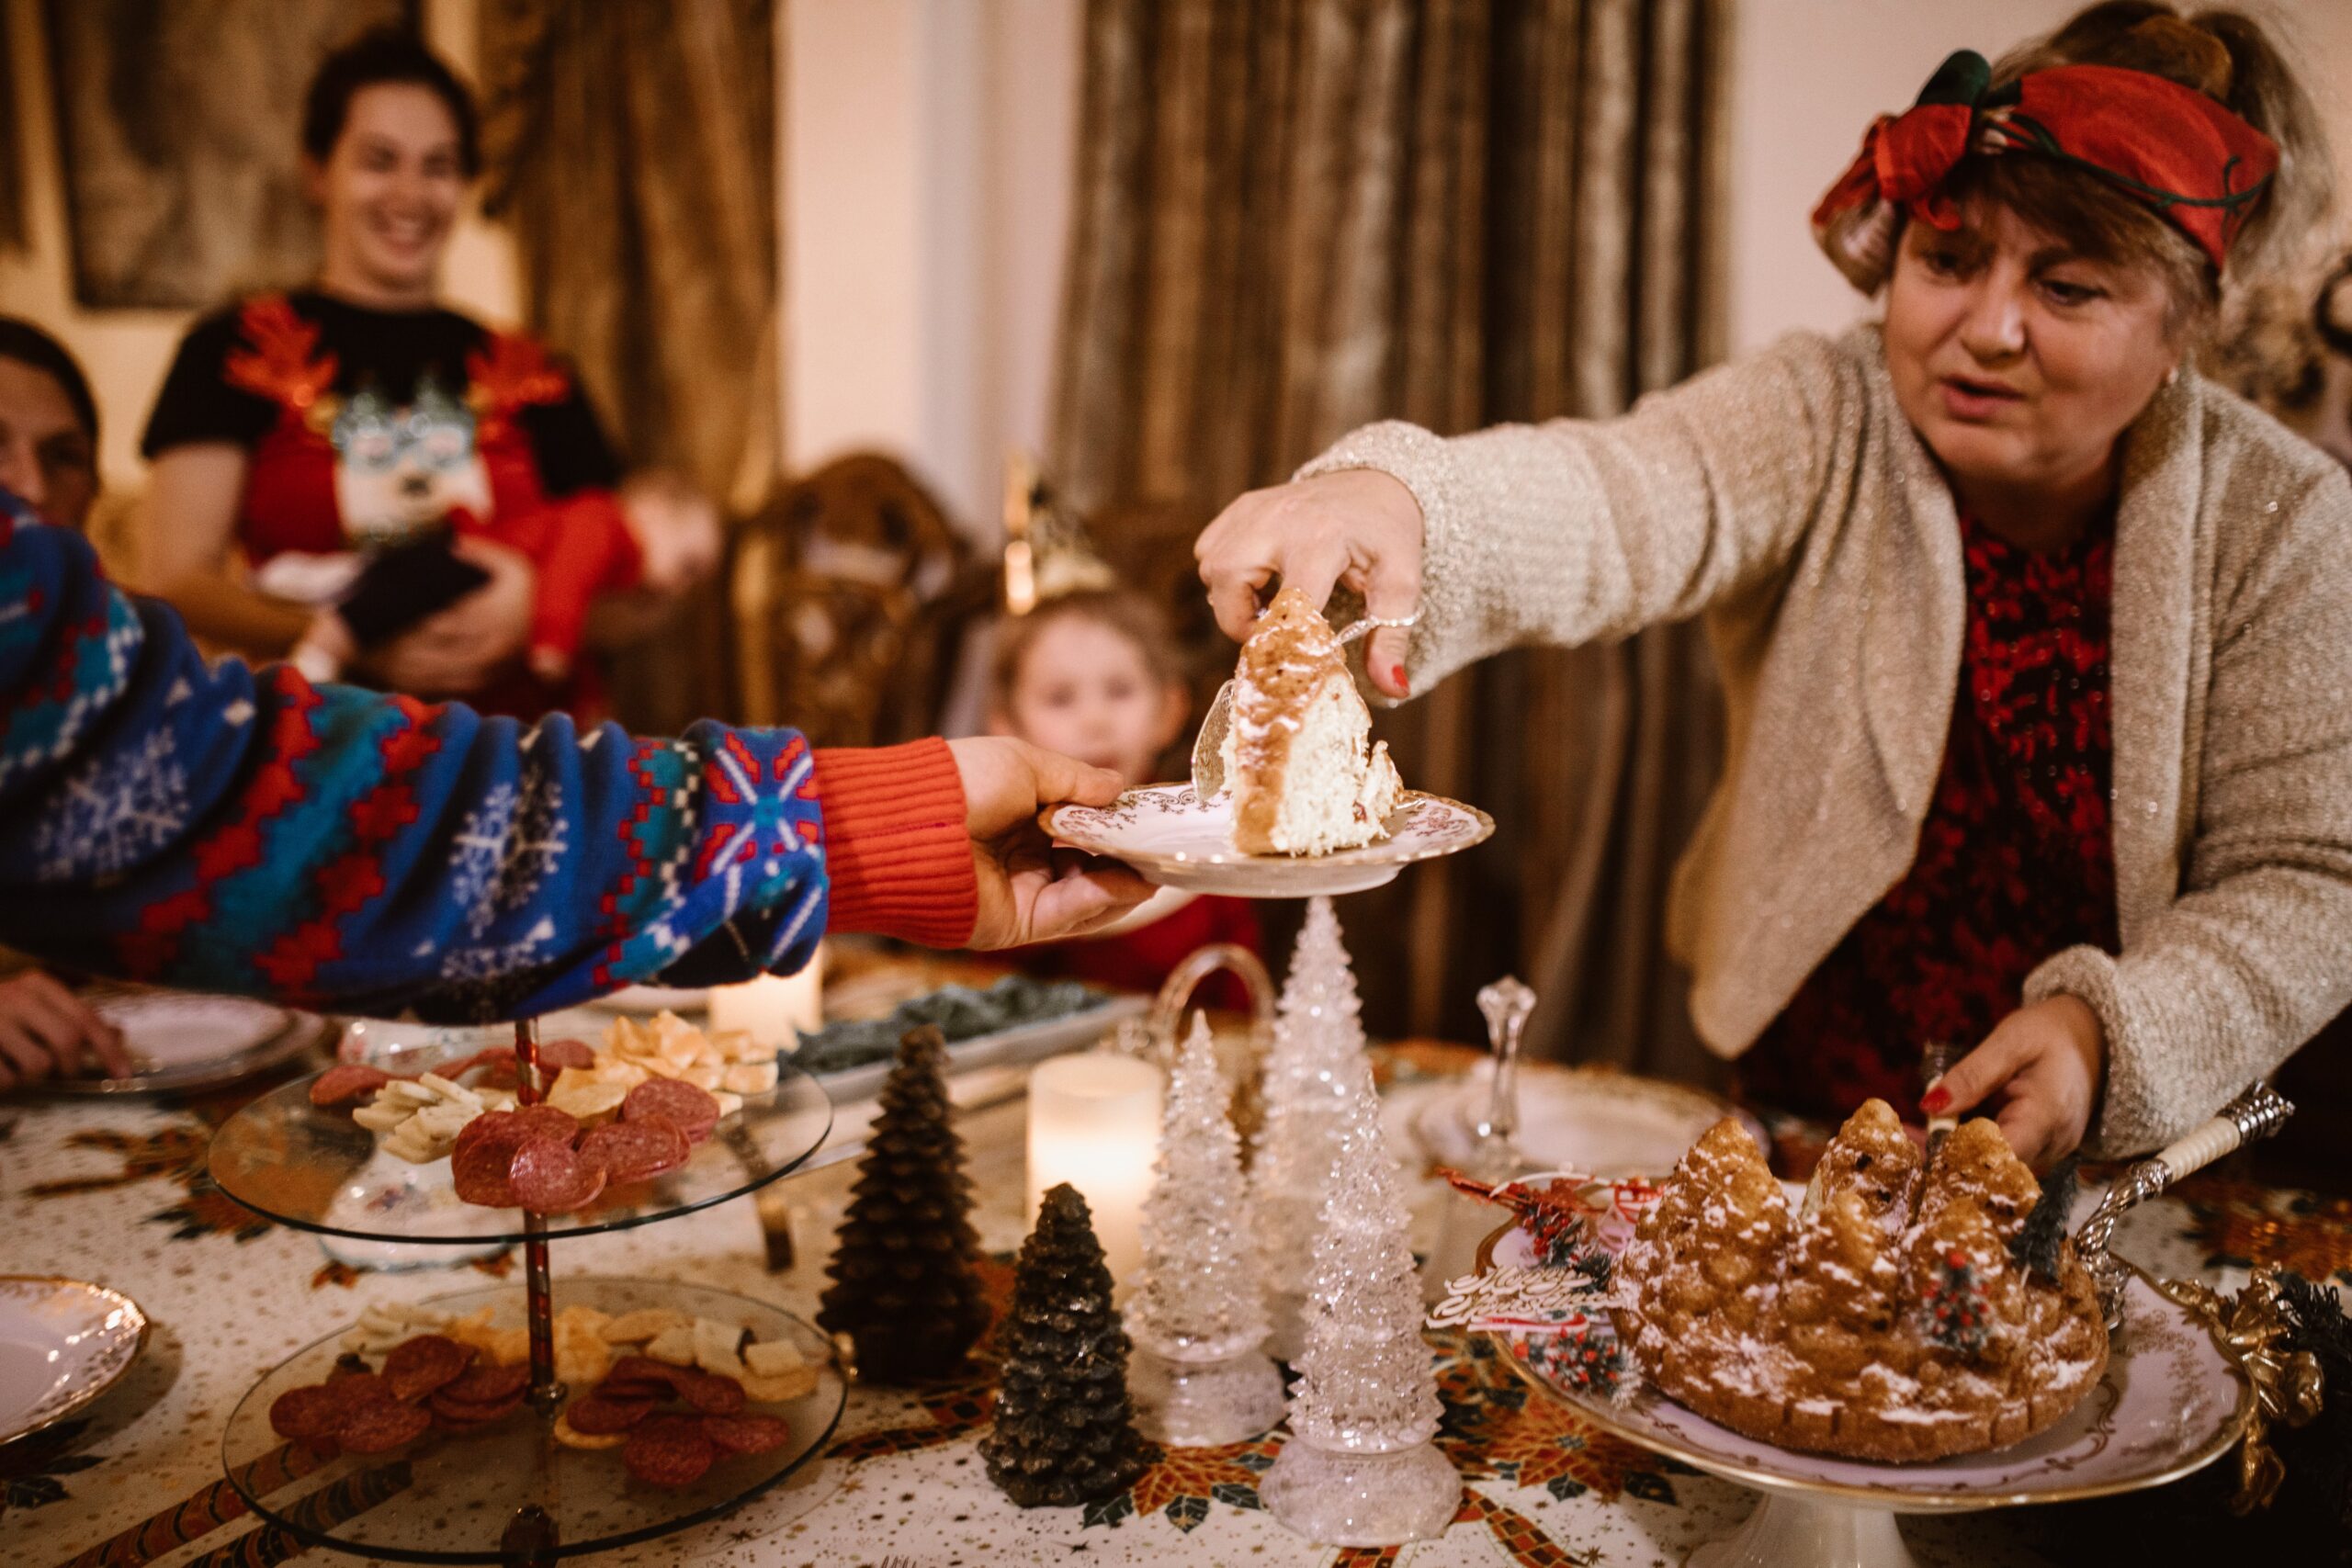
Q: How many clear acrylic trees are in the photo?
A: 3